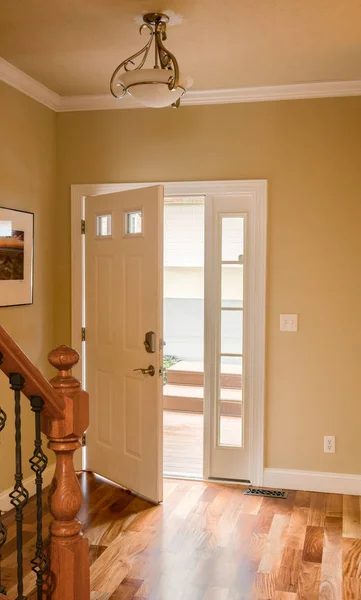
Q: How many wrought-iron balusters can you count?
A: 3